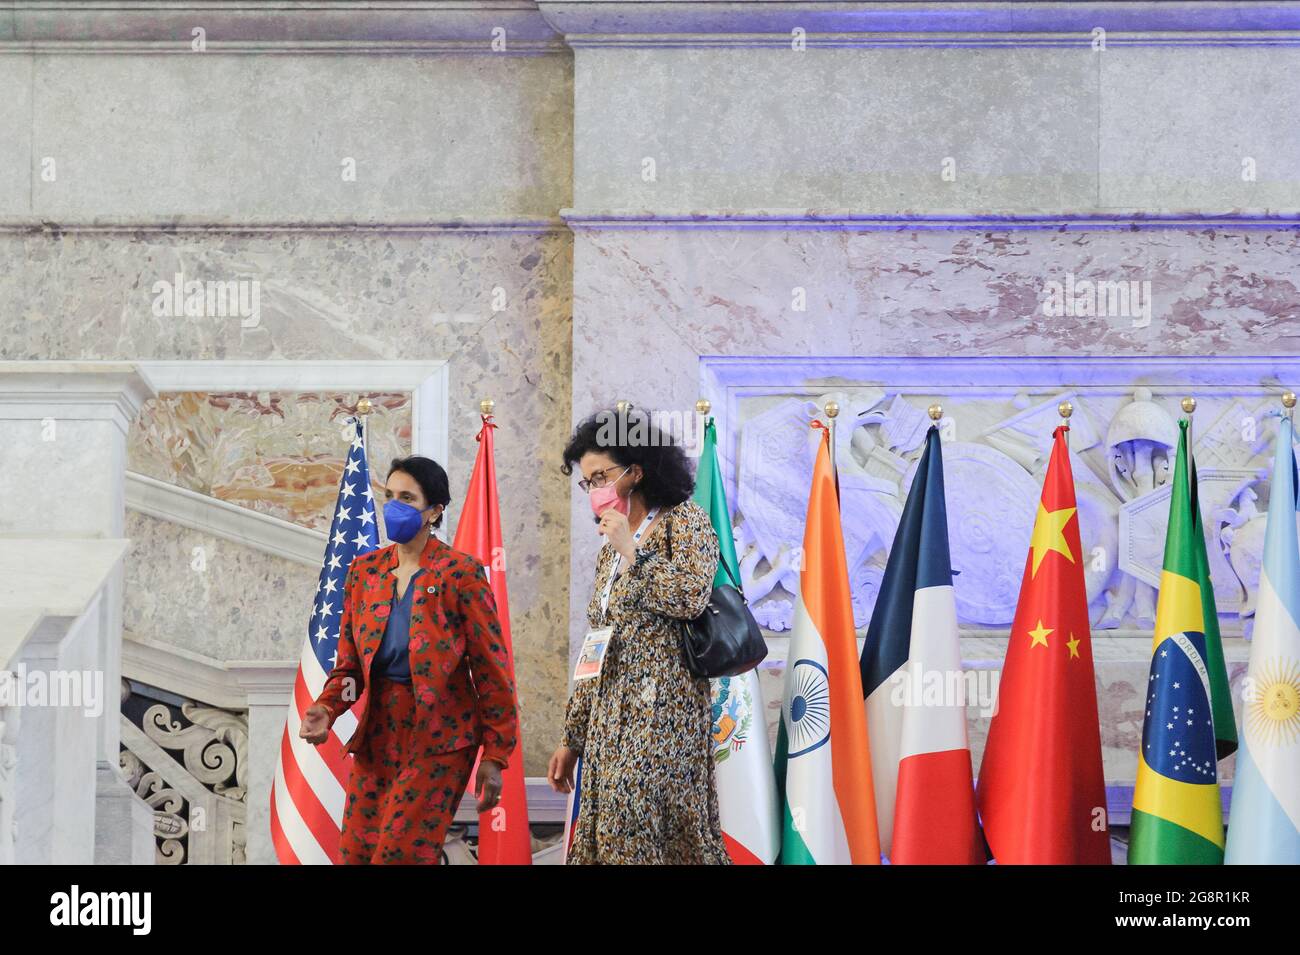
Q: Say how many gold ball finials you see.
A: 9